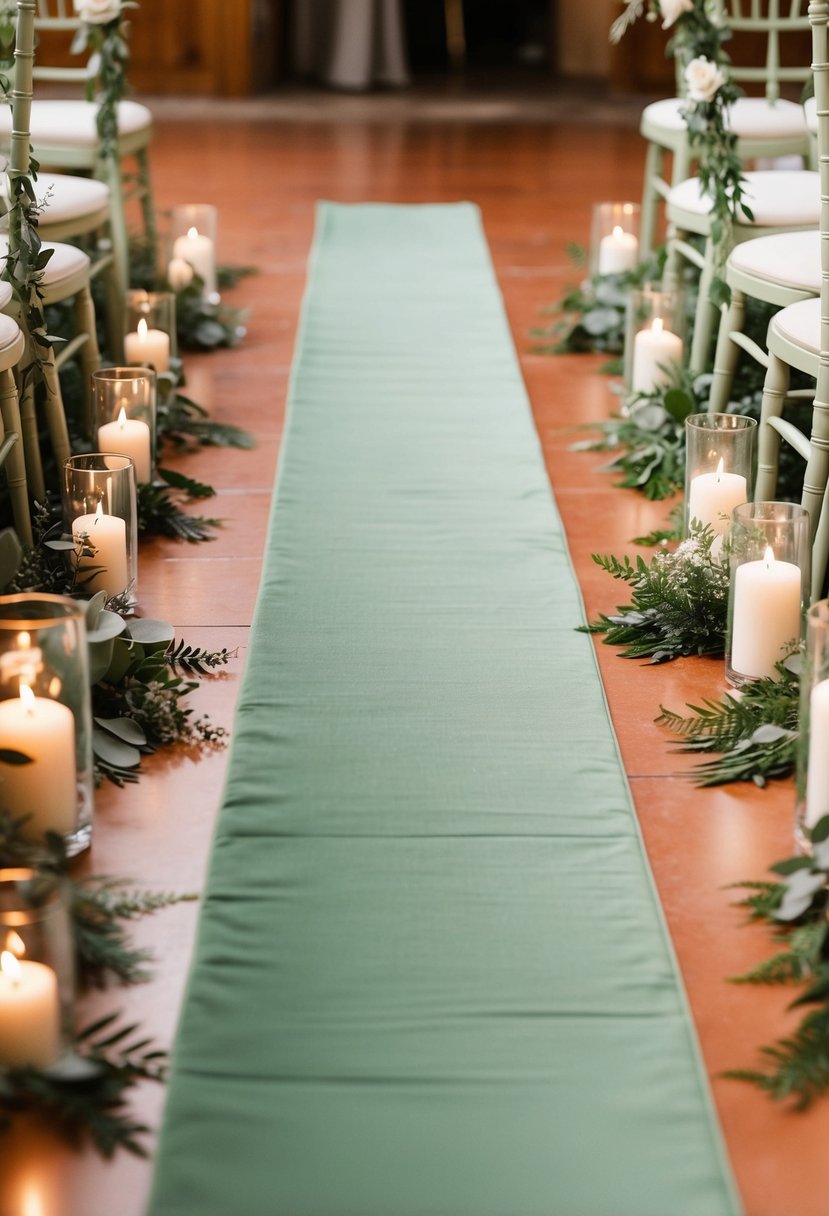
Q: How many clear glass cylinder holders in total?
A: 11